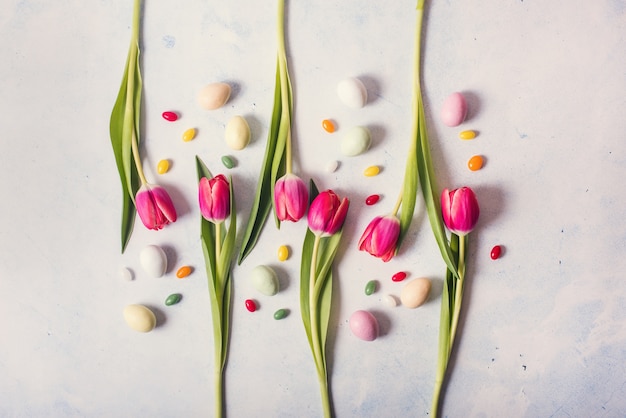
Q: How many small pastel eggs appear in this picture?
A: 10